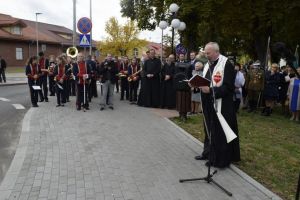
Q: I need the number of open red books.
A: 1